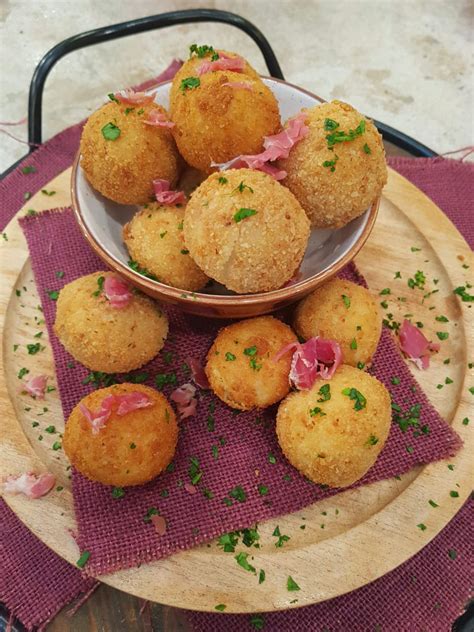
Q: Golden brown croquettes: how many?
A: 10